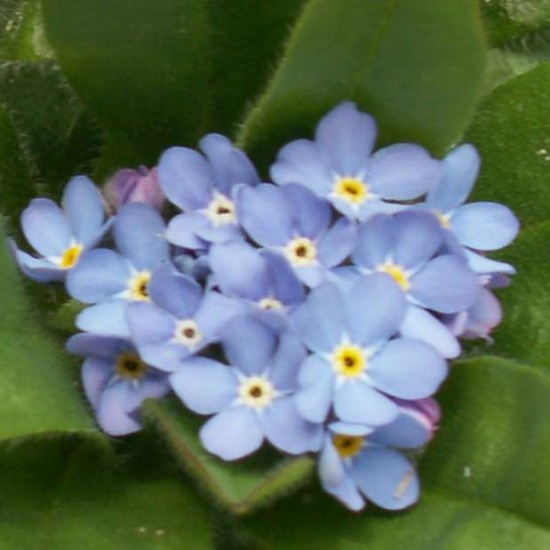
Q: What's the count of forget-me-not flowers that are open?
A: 13